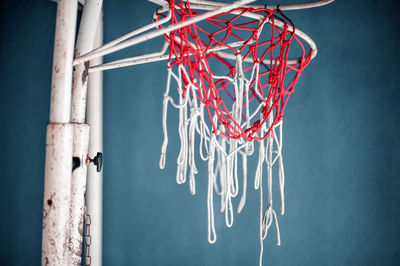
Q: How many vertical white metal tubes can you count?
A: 3